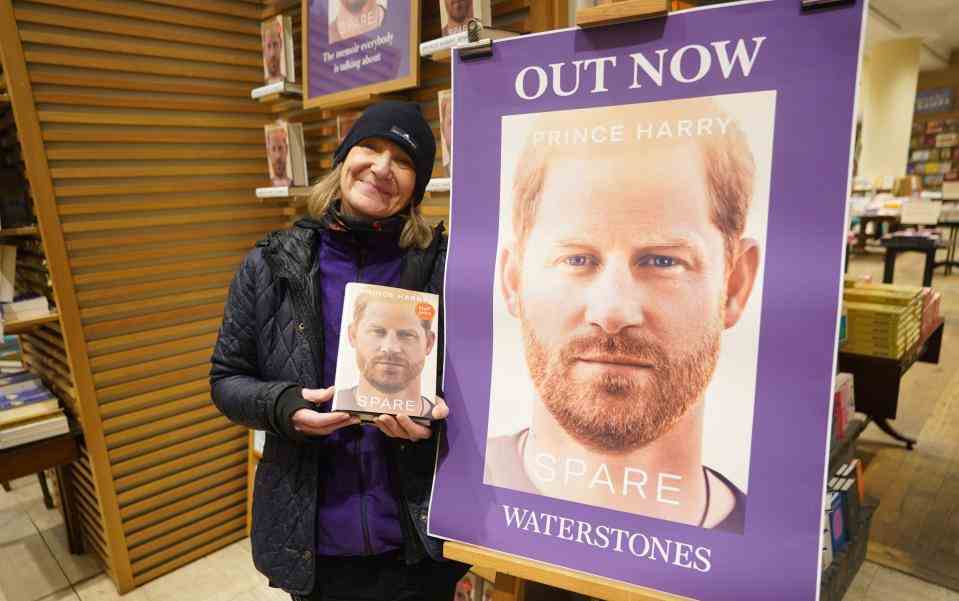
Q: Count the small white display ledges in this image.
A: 4